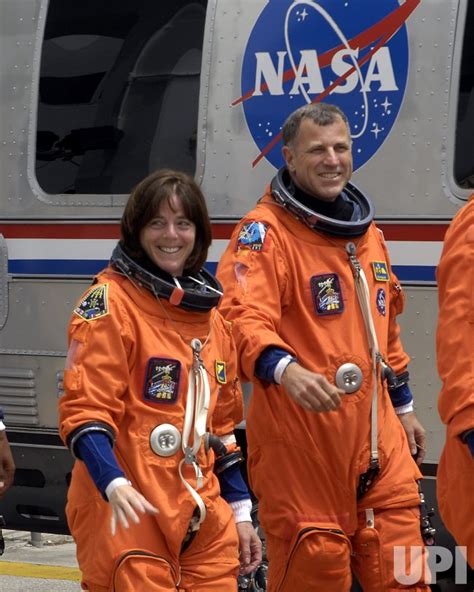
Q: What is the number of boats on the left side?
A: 0